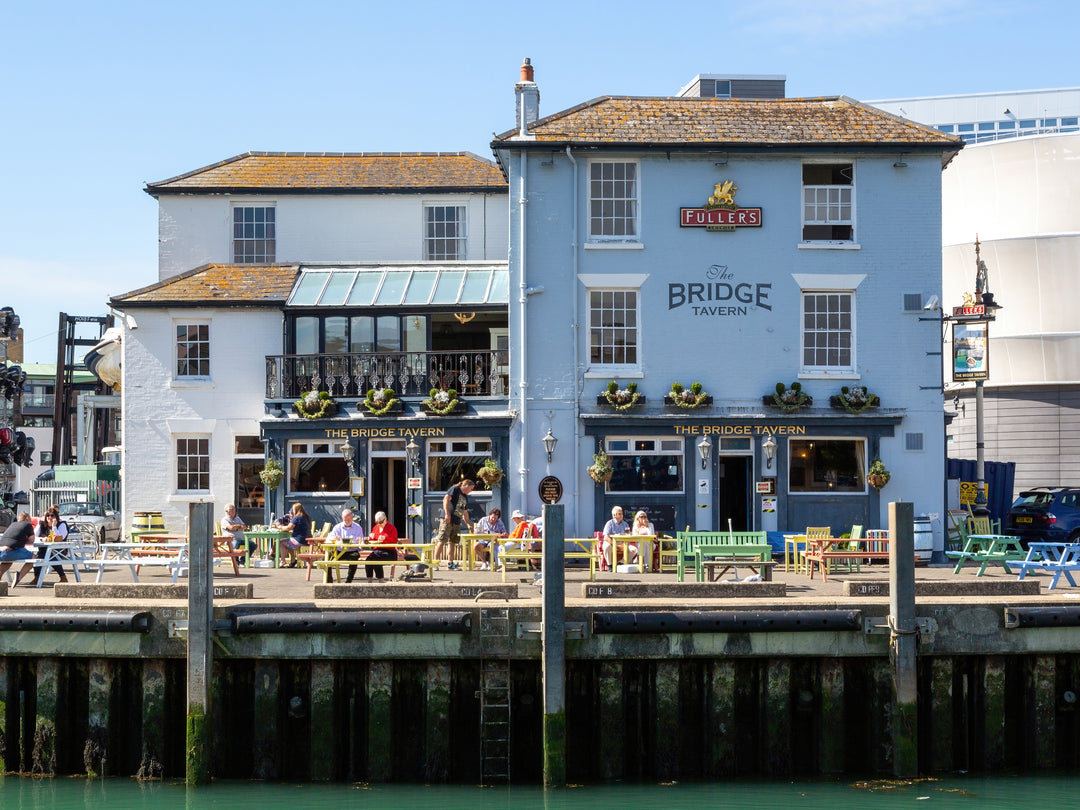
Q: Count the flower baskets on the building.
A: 11